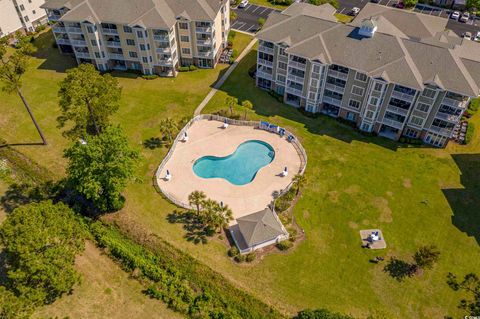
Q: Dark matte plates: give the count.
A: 0